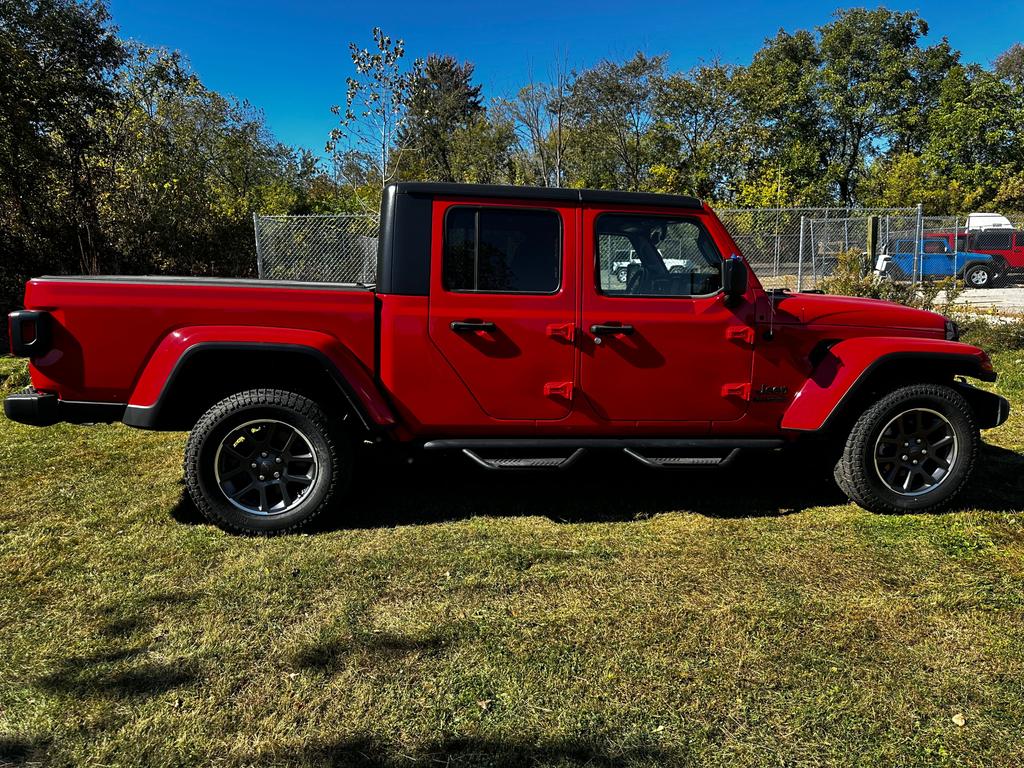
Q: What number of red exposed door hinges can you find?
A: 4